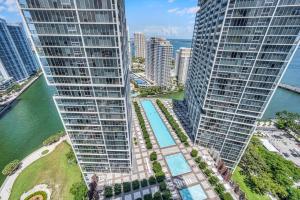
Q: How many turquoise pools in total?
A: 3